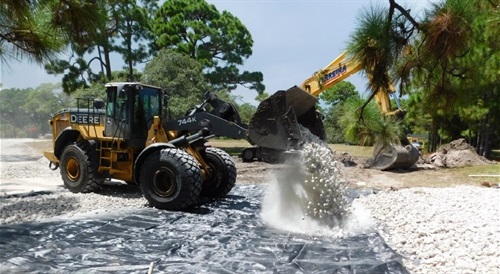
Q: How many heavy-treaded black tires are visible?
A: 3